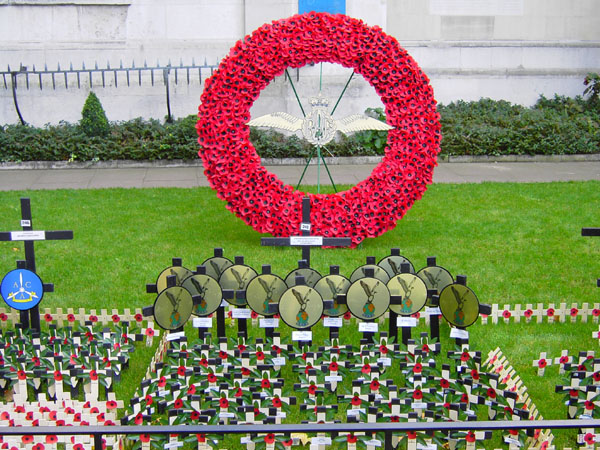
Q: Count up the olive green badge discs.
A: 15